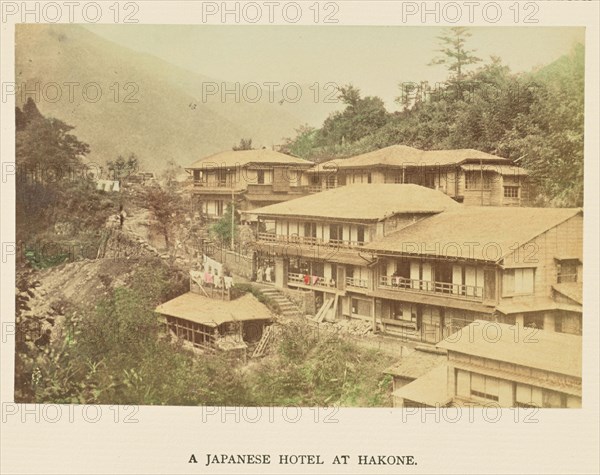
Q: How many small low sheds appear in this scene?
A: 1